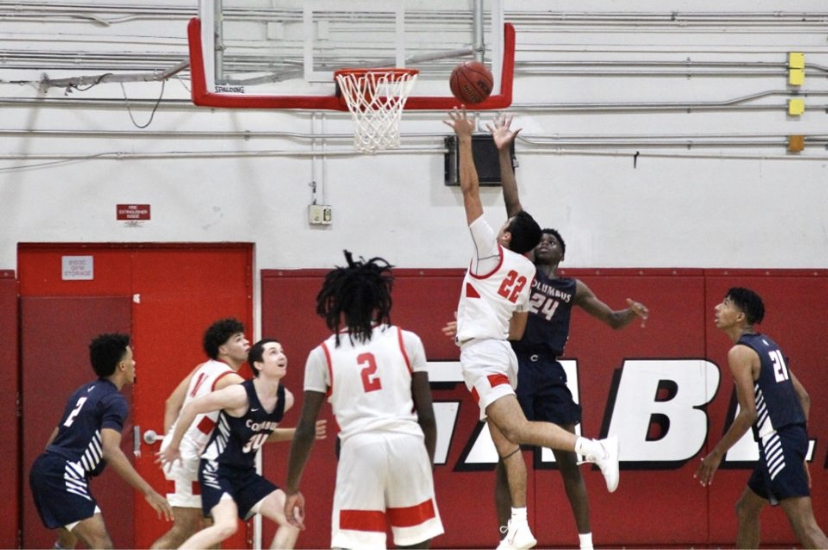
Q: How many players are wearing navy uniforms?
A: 4